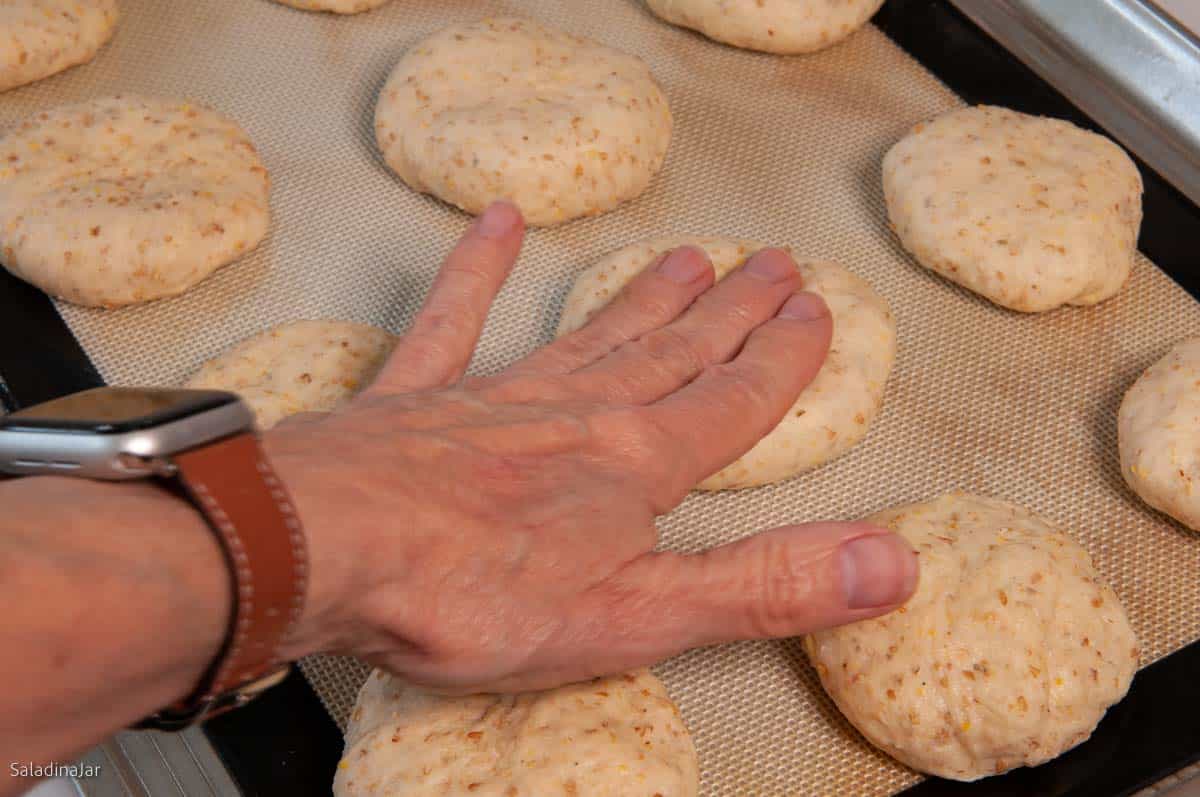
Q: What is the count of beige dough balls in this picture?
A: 11